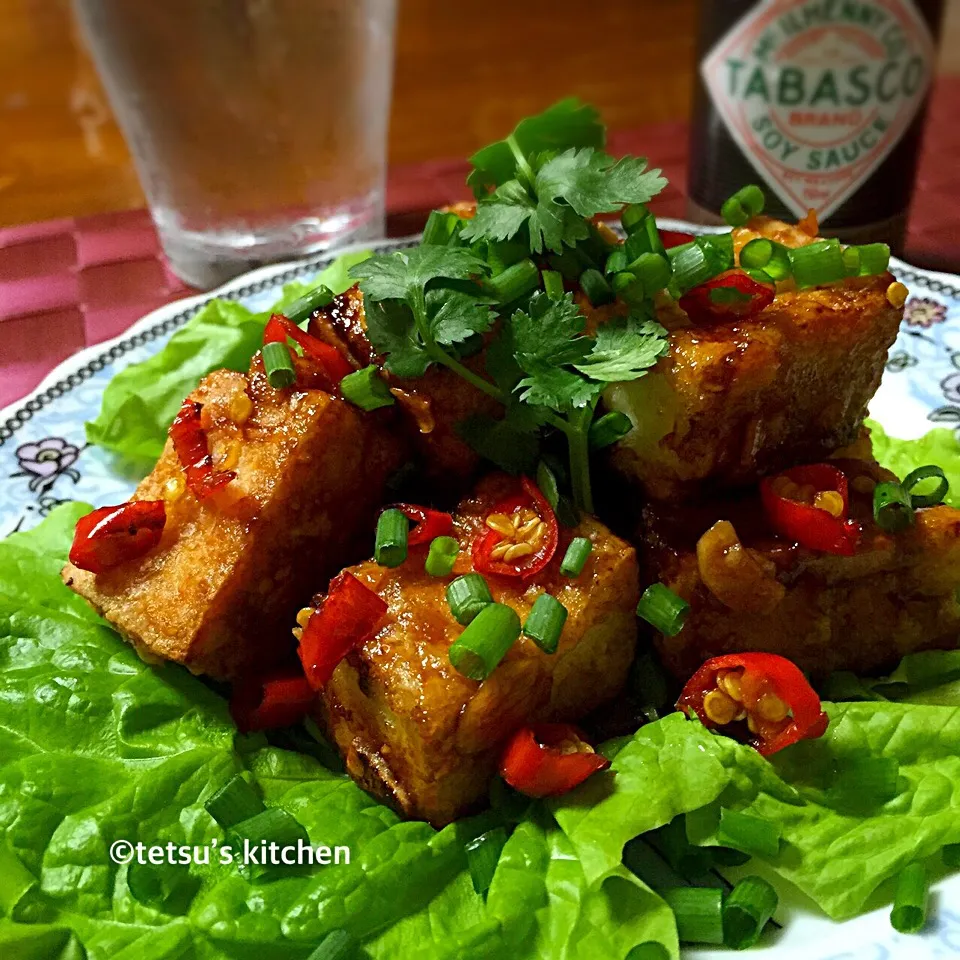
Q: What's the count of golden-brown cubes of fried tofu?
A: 5